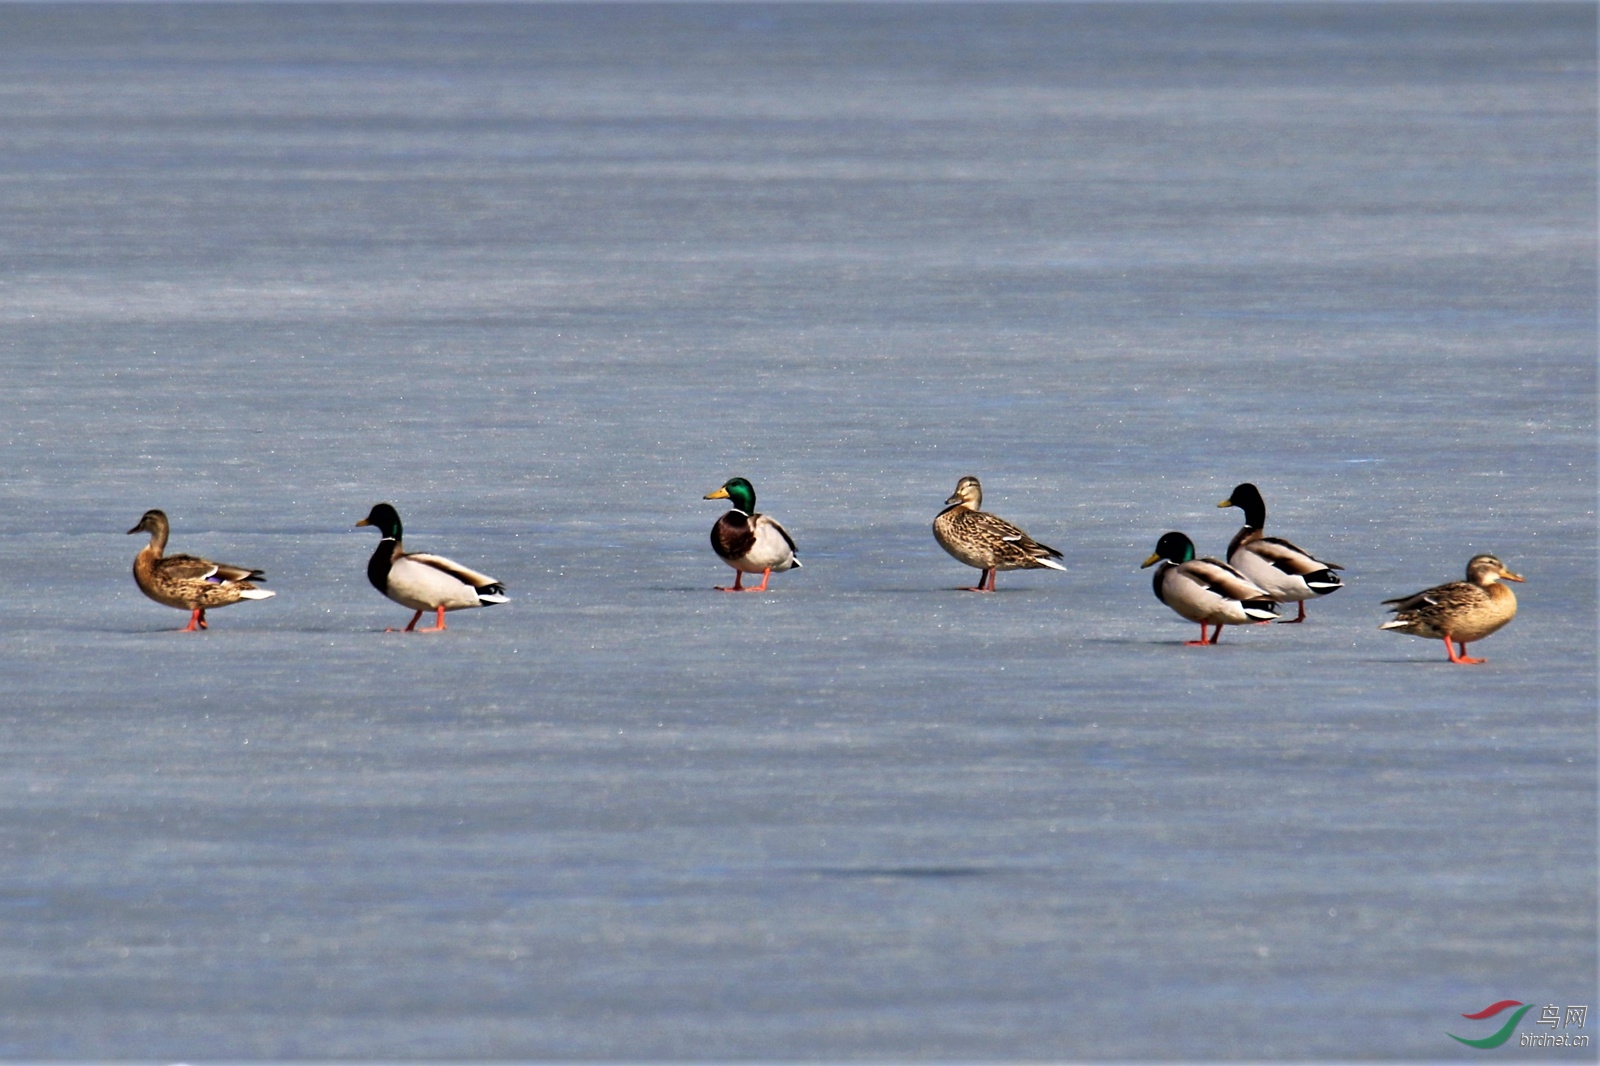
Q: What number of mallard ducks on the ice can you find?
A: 7